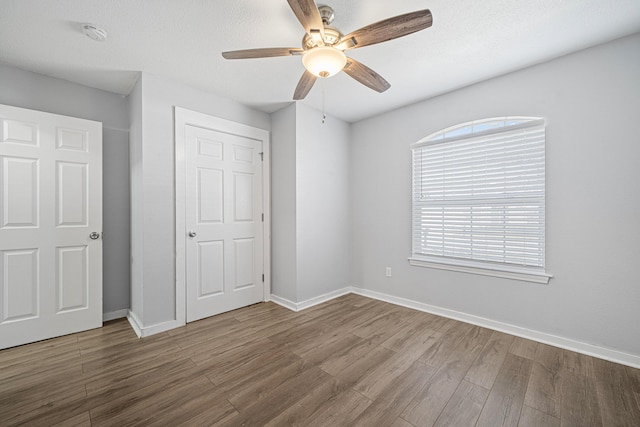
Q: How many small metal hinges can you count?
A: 3